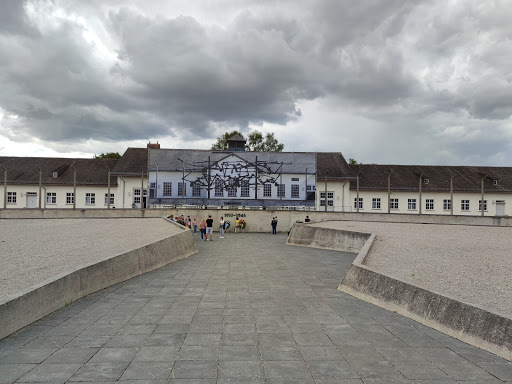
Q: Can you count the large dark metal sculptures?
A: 1